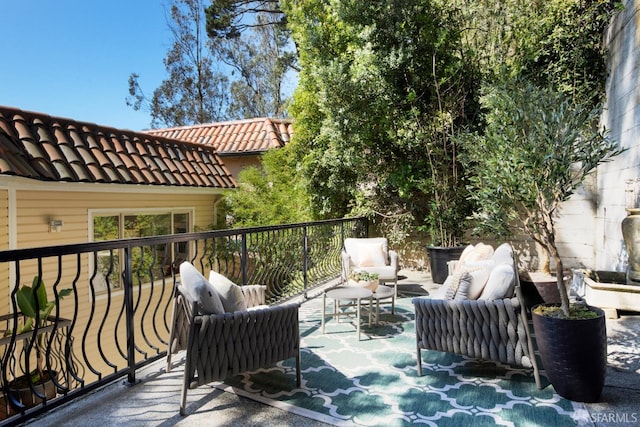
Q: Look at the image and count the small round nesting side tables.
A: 2